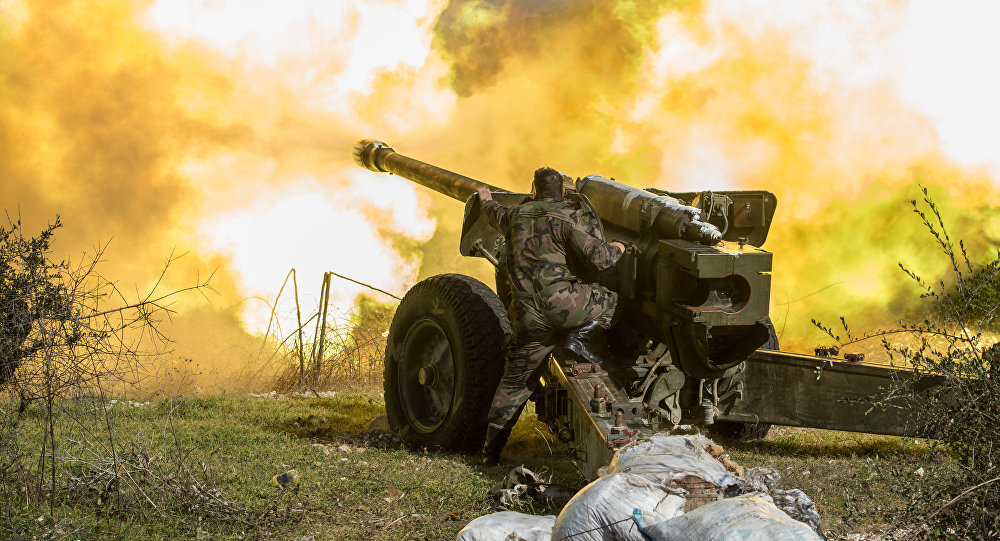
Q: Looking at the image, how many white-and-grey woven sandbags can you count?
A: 4